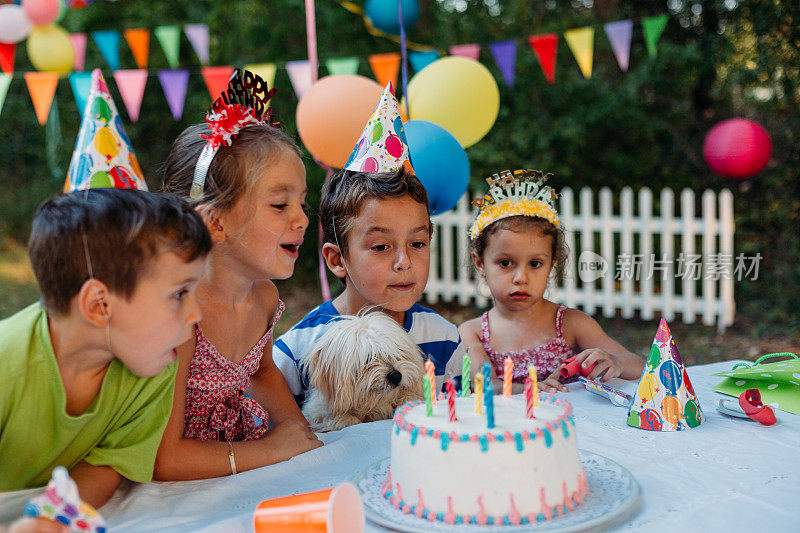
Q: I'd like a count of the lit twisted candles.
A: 0